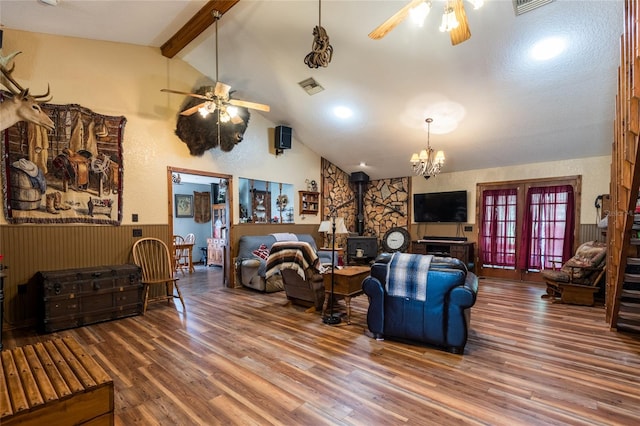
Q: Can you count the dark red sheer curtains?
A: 2